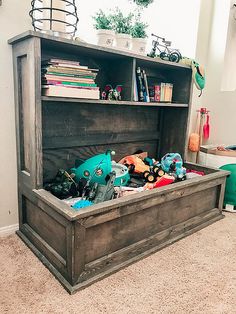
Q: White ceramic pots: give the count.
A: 3